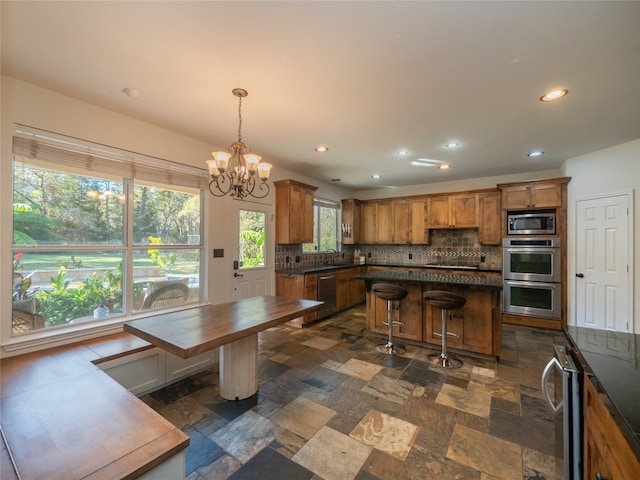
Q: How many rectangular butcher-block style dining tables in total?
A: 1